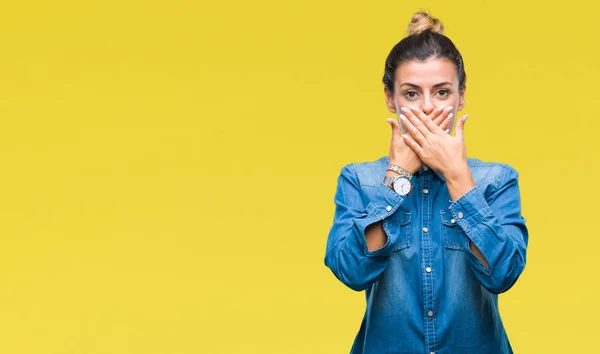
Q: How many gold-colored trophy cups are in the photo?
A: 0